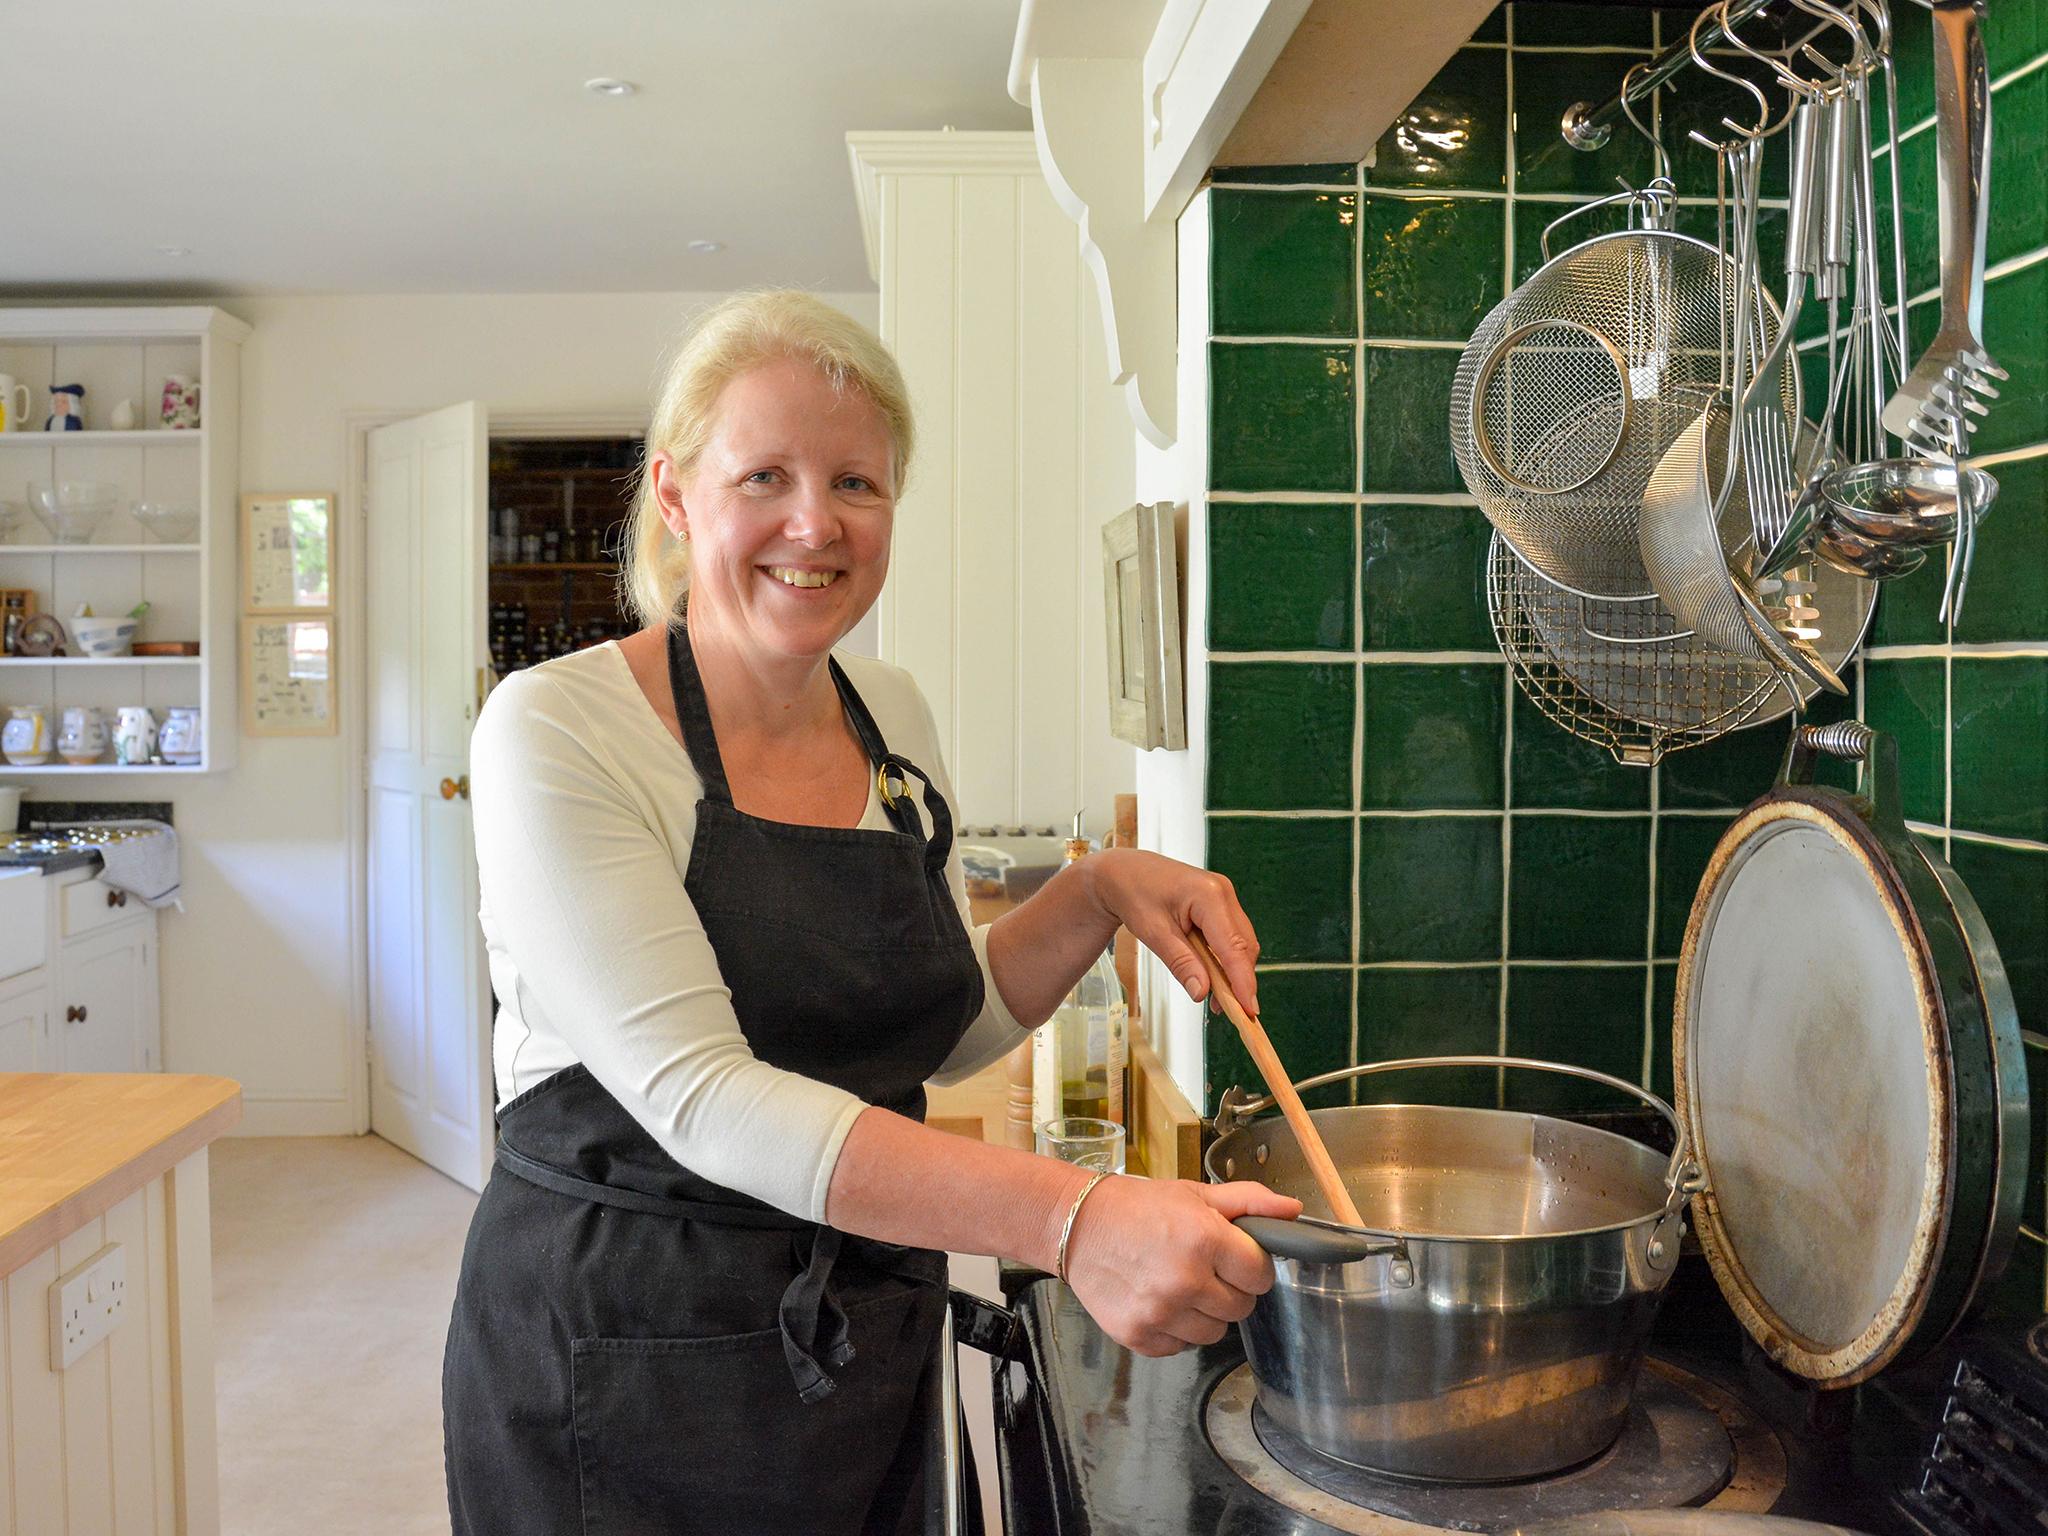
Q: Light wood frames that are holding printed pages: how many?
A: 2